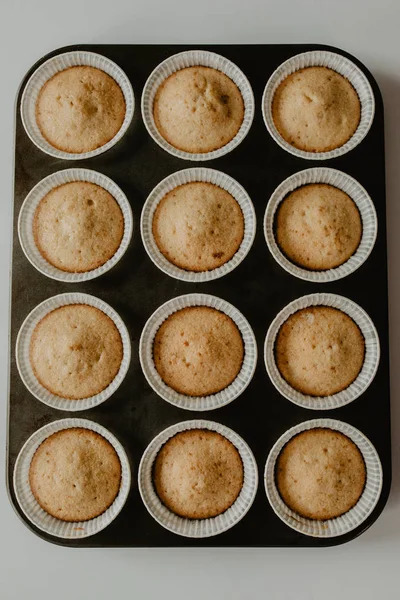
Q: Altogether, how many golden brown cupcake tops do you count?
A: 12